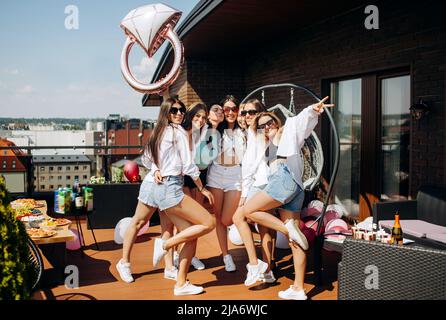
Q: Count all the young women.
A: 7